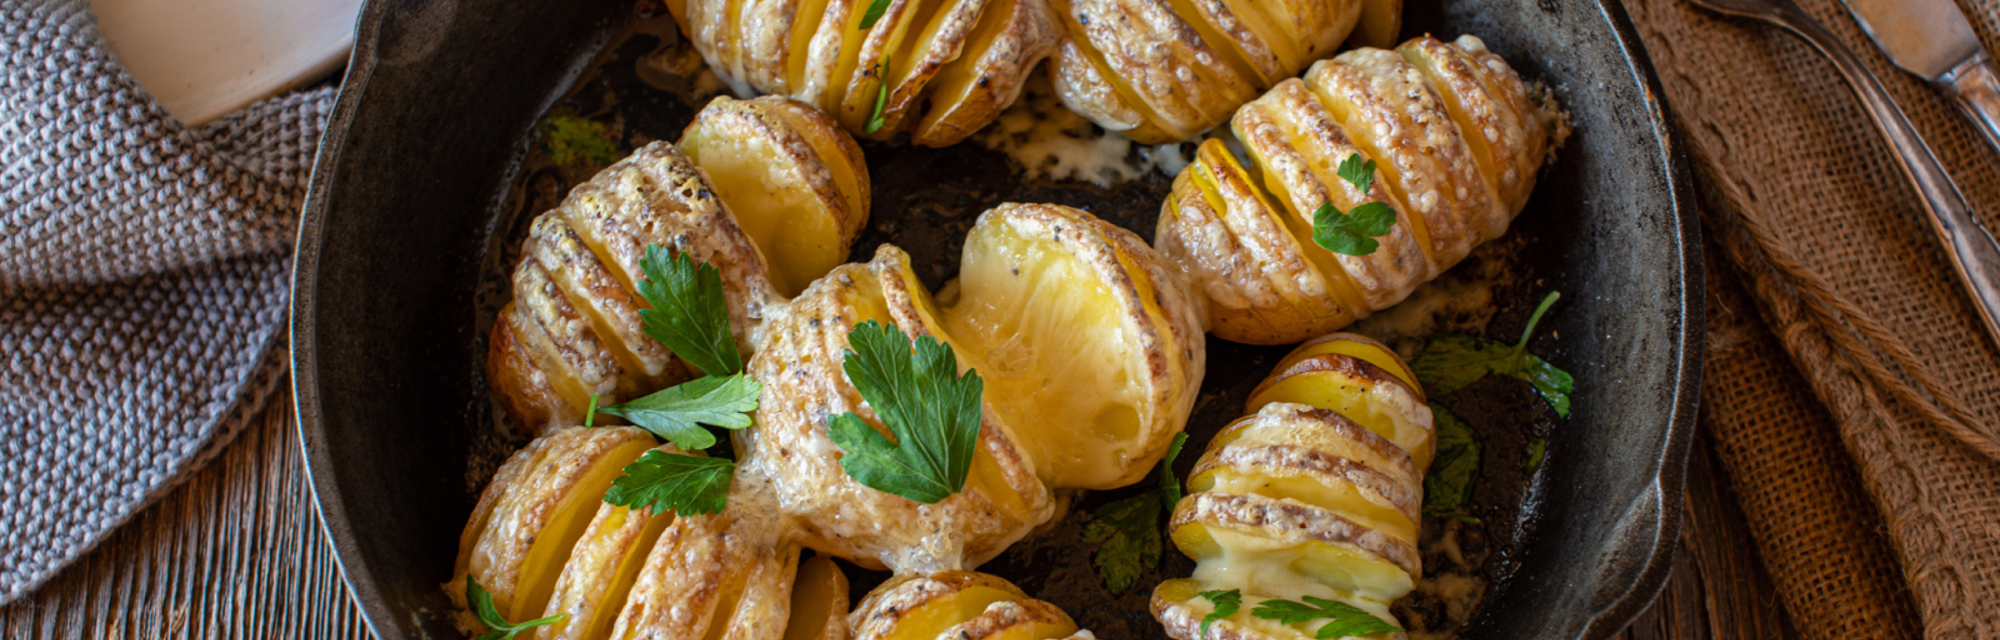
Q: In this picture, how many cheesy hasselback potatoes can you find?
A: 8